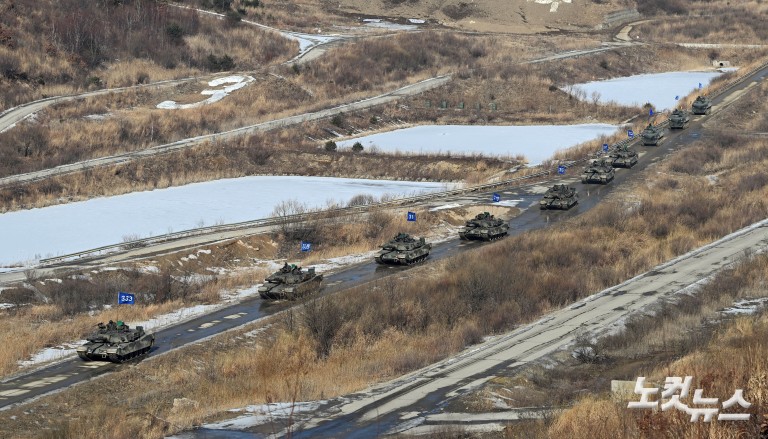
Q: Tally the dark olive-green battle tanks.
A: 10